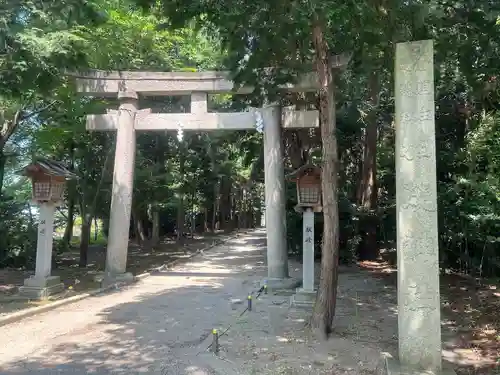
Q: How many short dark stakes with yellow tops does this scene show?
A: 3